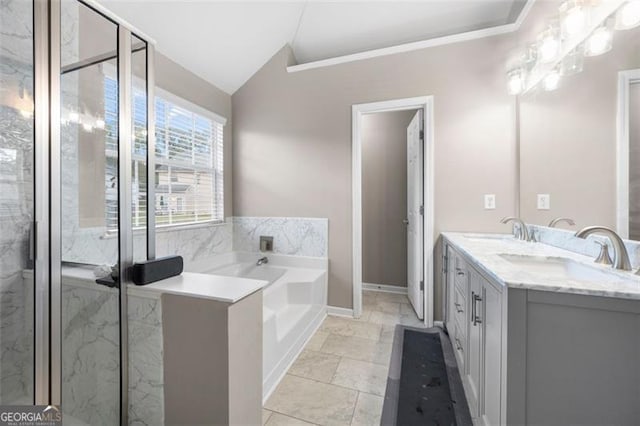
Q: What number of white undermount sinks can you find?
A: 2